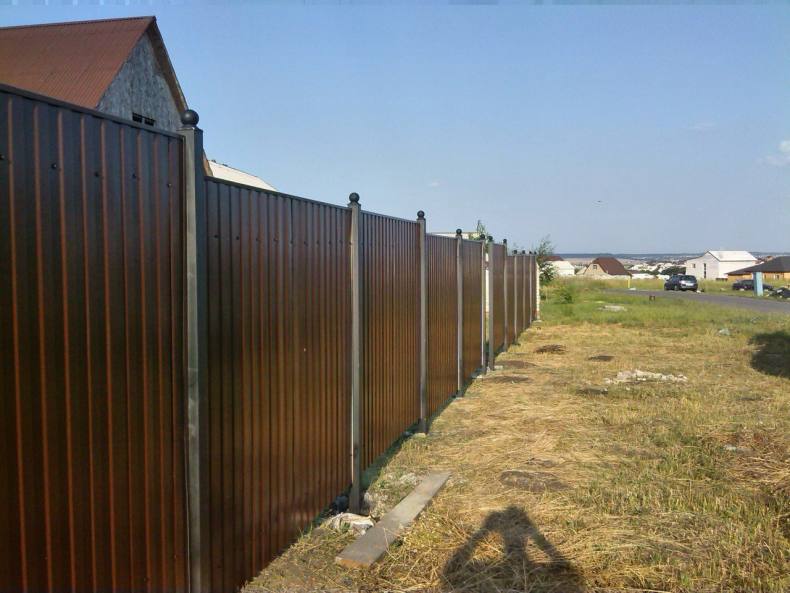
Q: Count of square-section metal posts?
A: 11